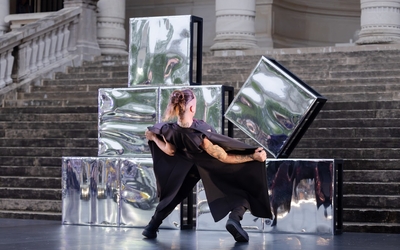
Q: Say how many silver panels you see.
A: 8